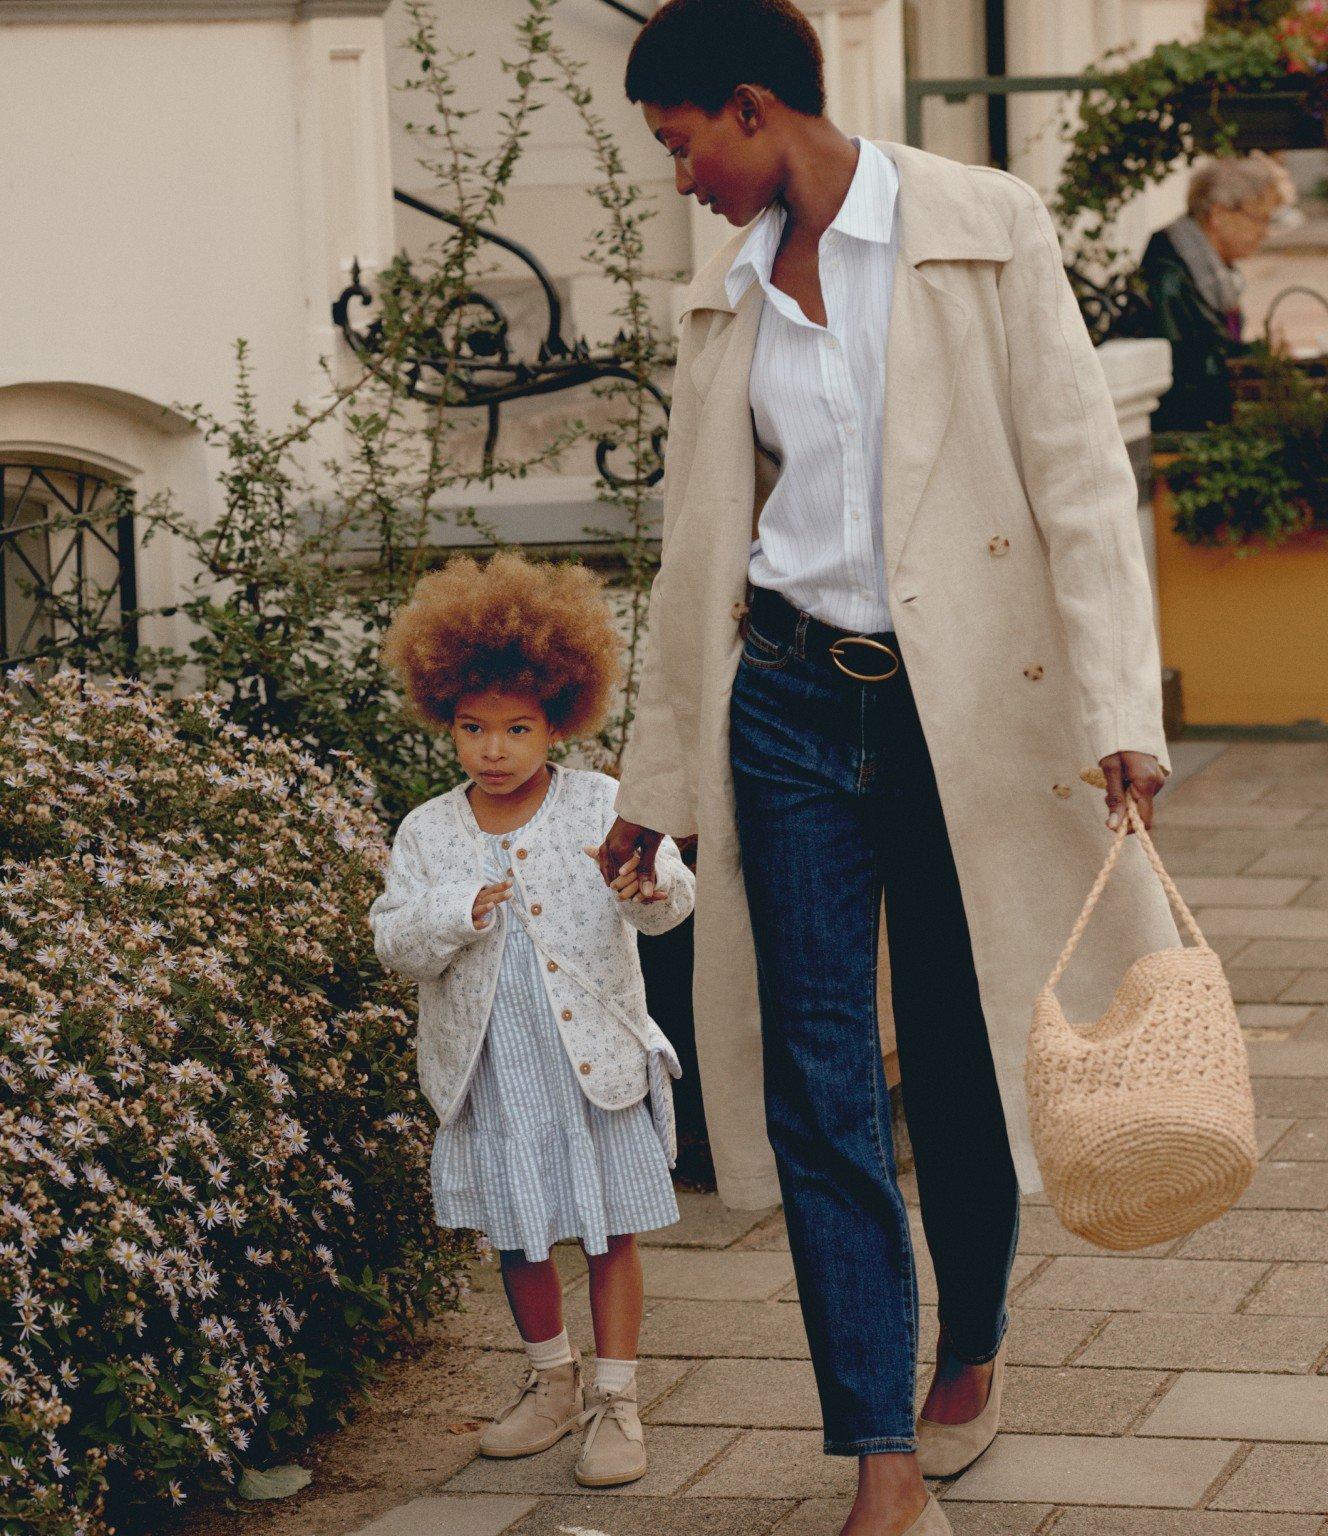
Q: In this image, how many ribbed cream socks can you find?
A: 2